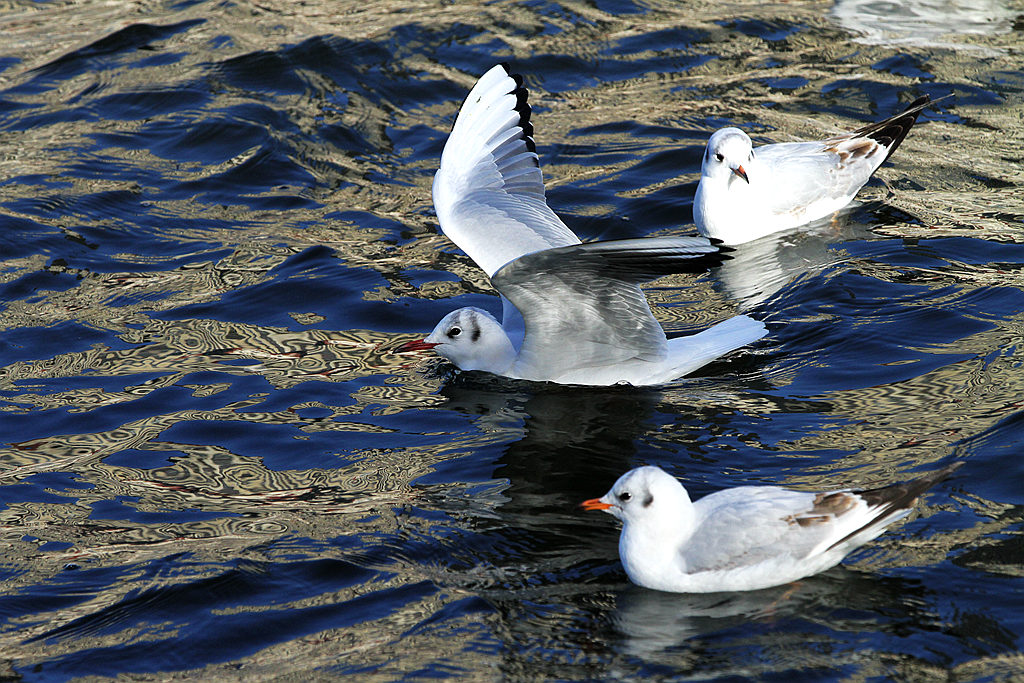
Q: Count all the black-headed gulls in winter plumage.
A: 3